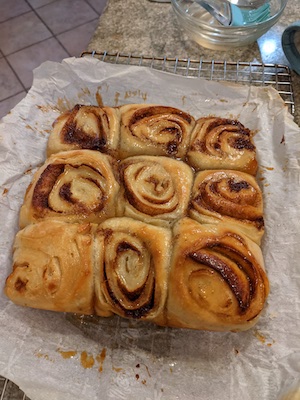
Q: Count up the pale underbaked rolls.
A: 0